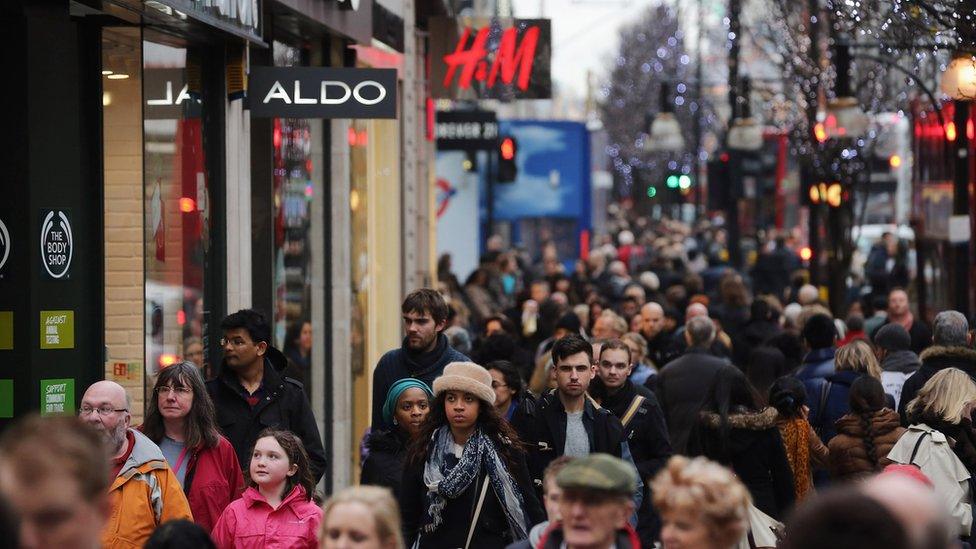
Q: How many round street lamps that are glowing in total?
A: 1